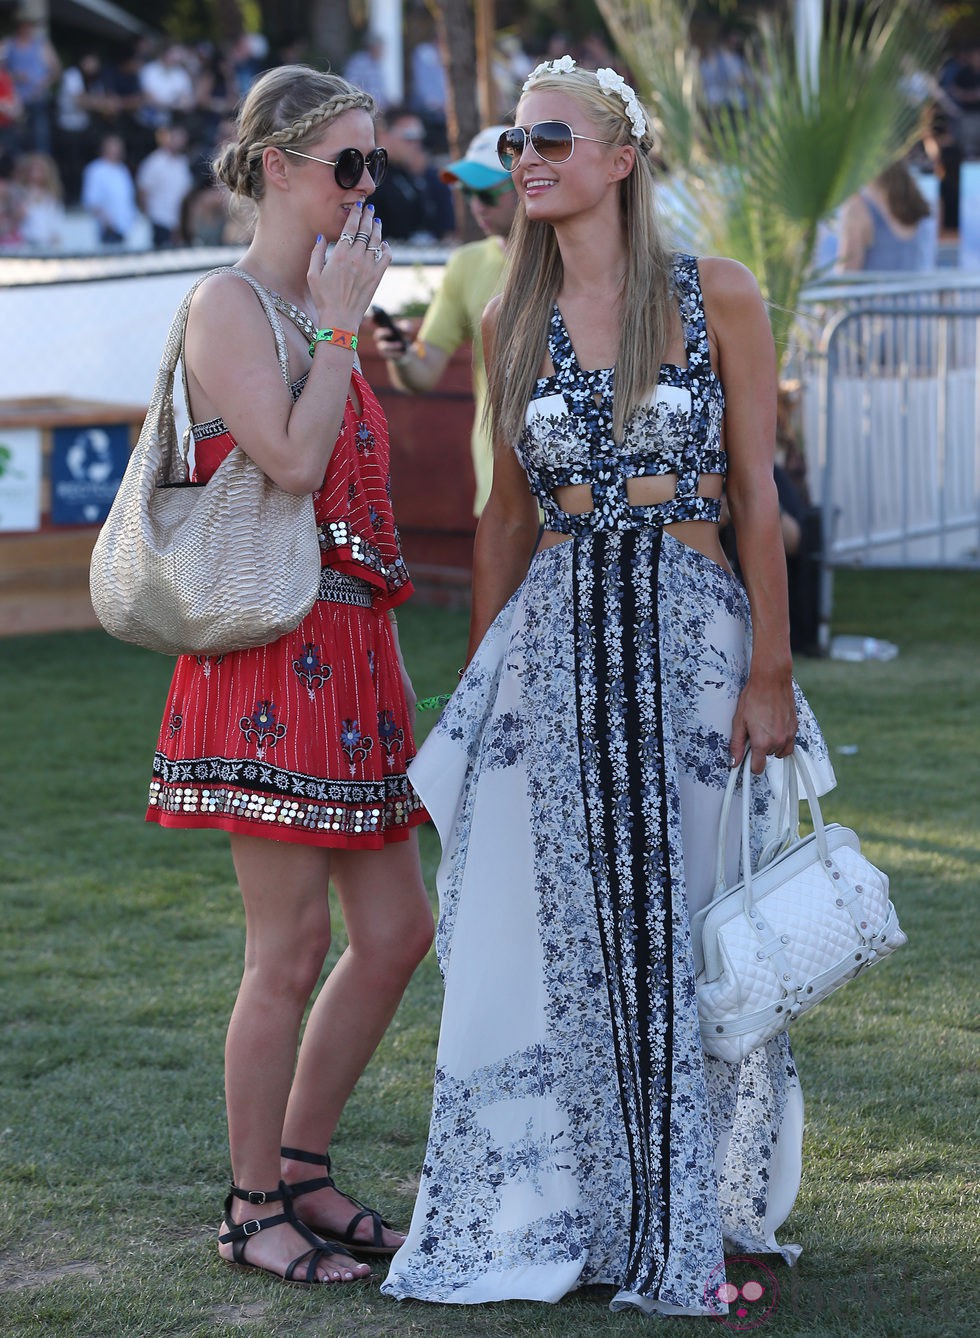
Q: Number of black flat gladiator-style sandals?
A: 2